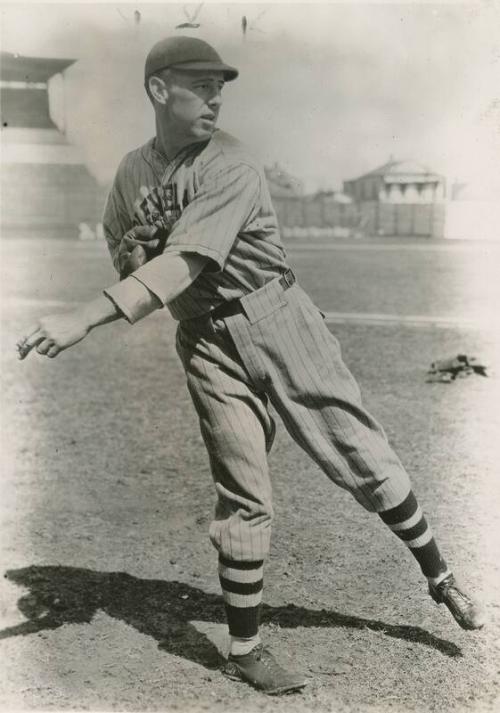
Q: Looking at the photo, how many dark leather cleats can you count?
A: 2